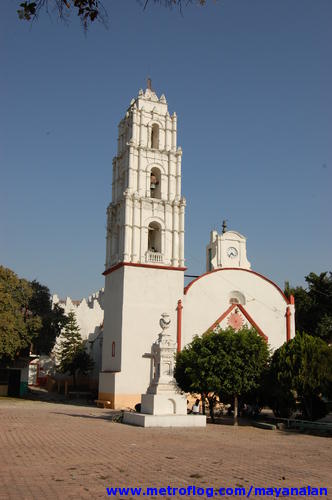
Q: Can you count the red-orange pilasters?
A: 2